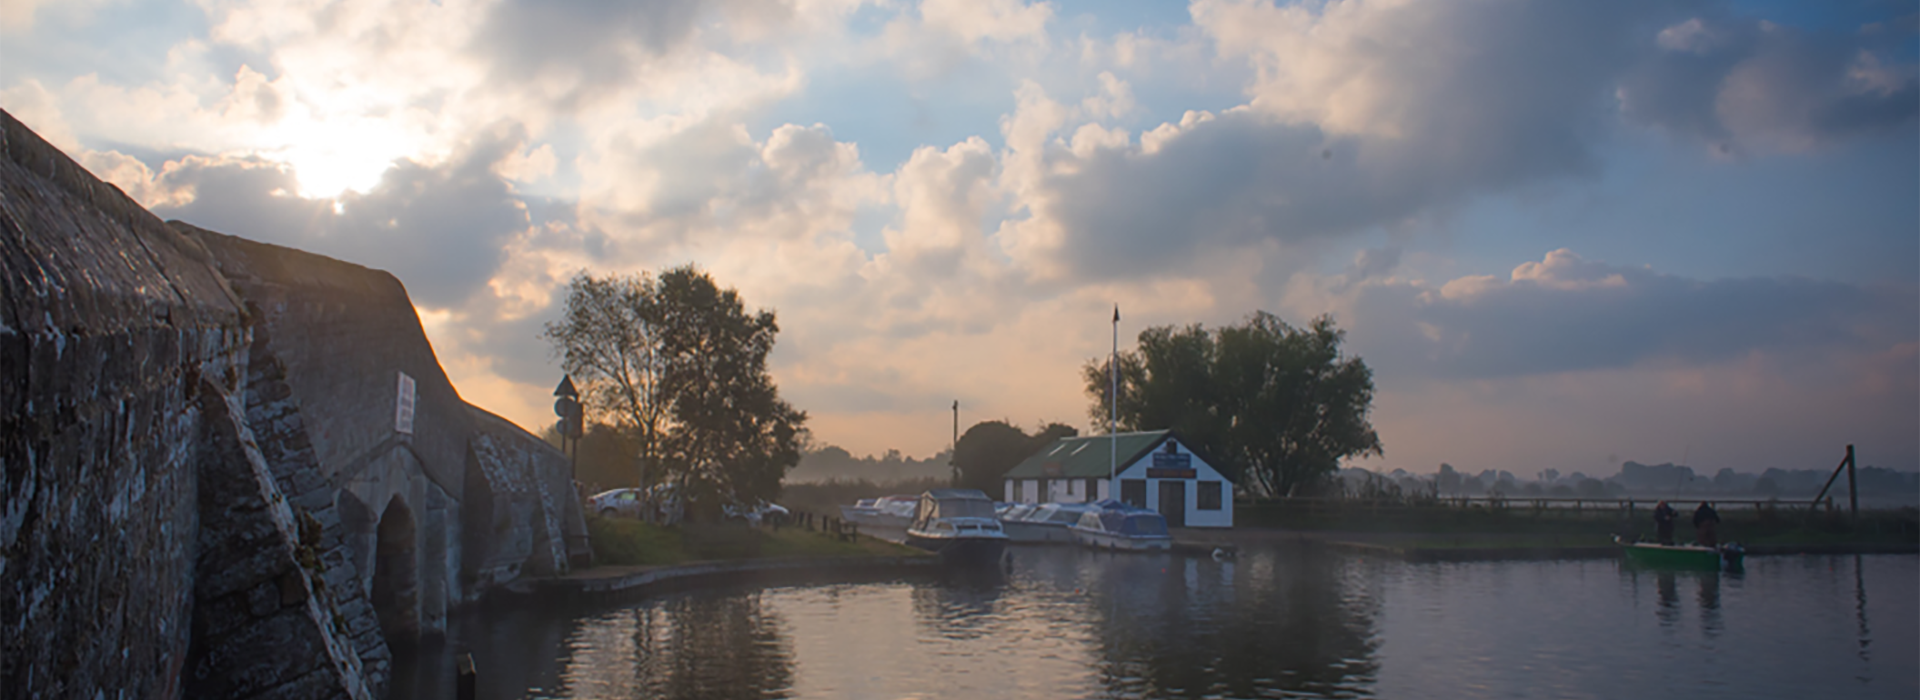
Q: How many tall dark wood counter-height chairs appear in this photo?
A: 0